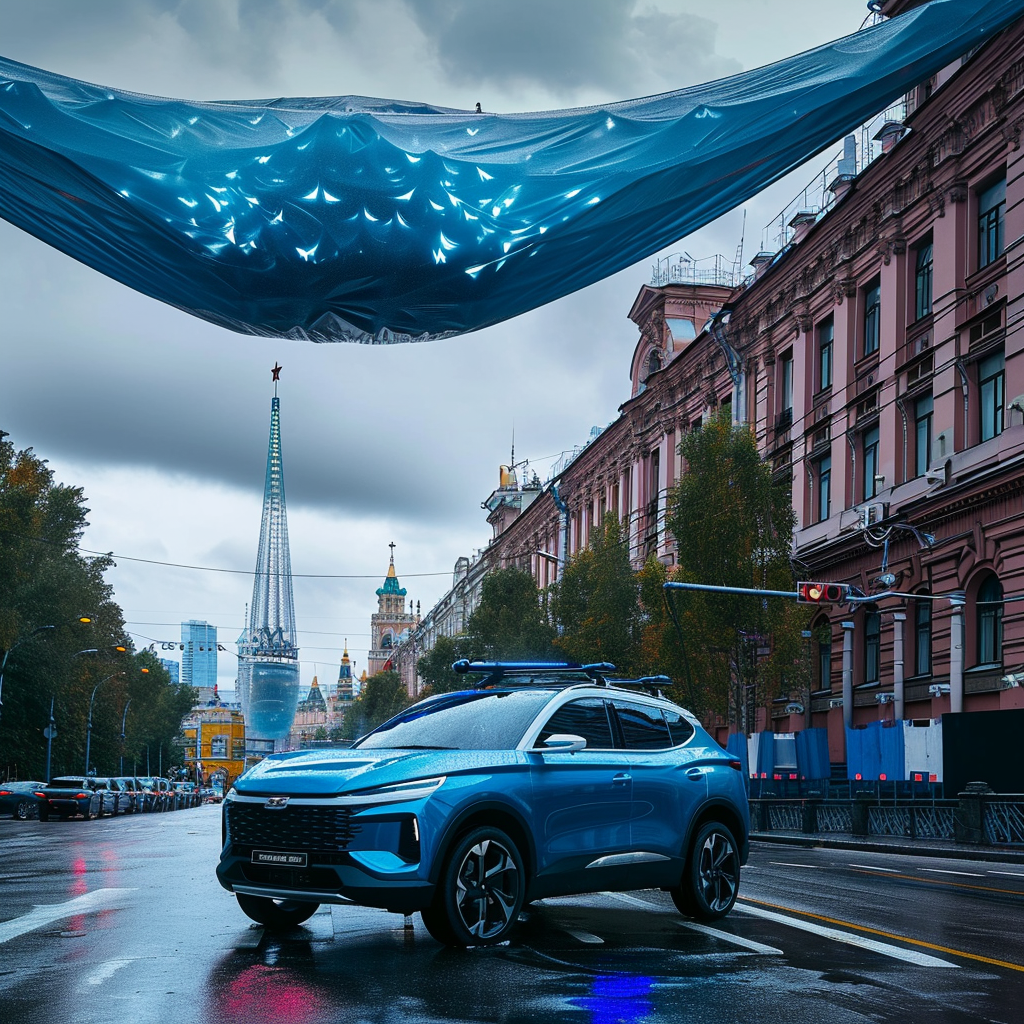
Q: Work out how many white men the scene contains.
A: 0